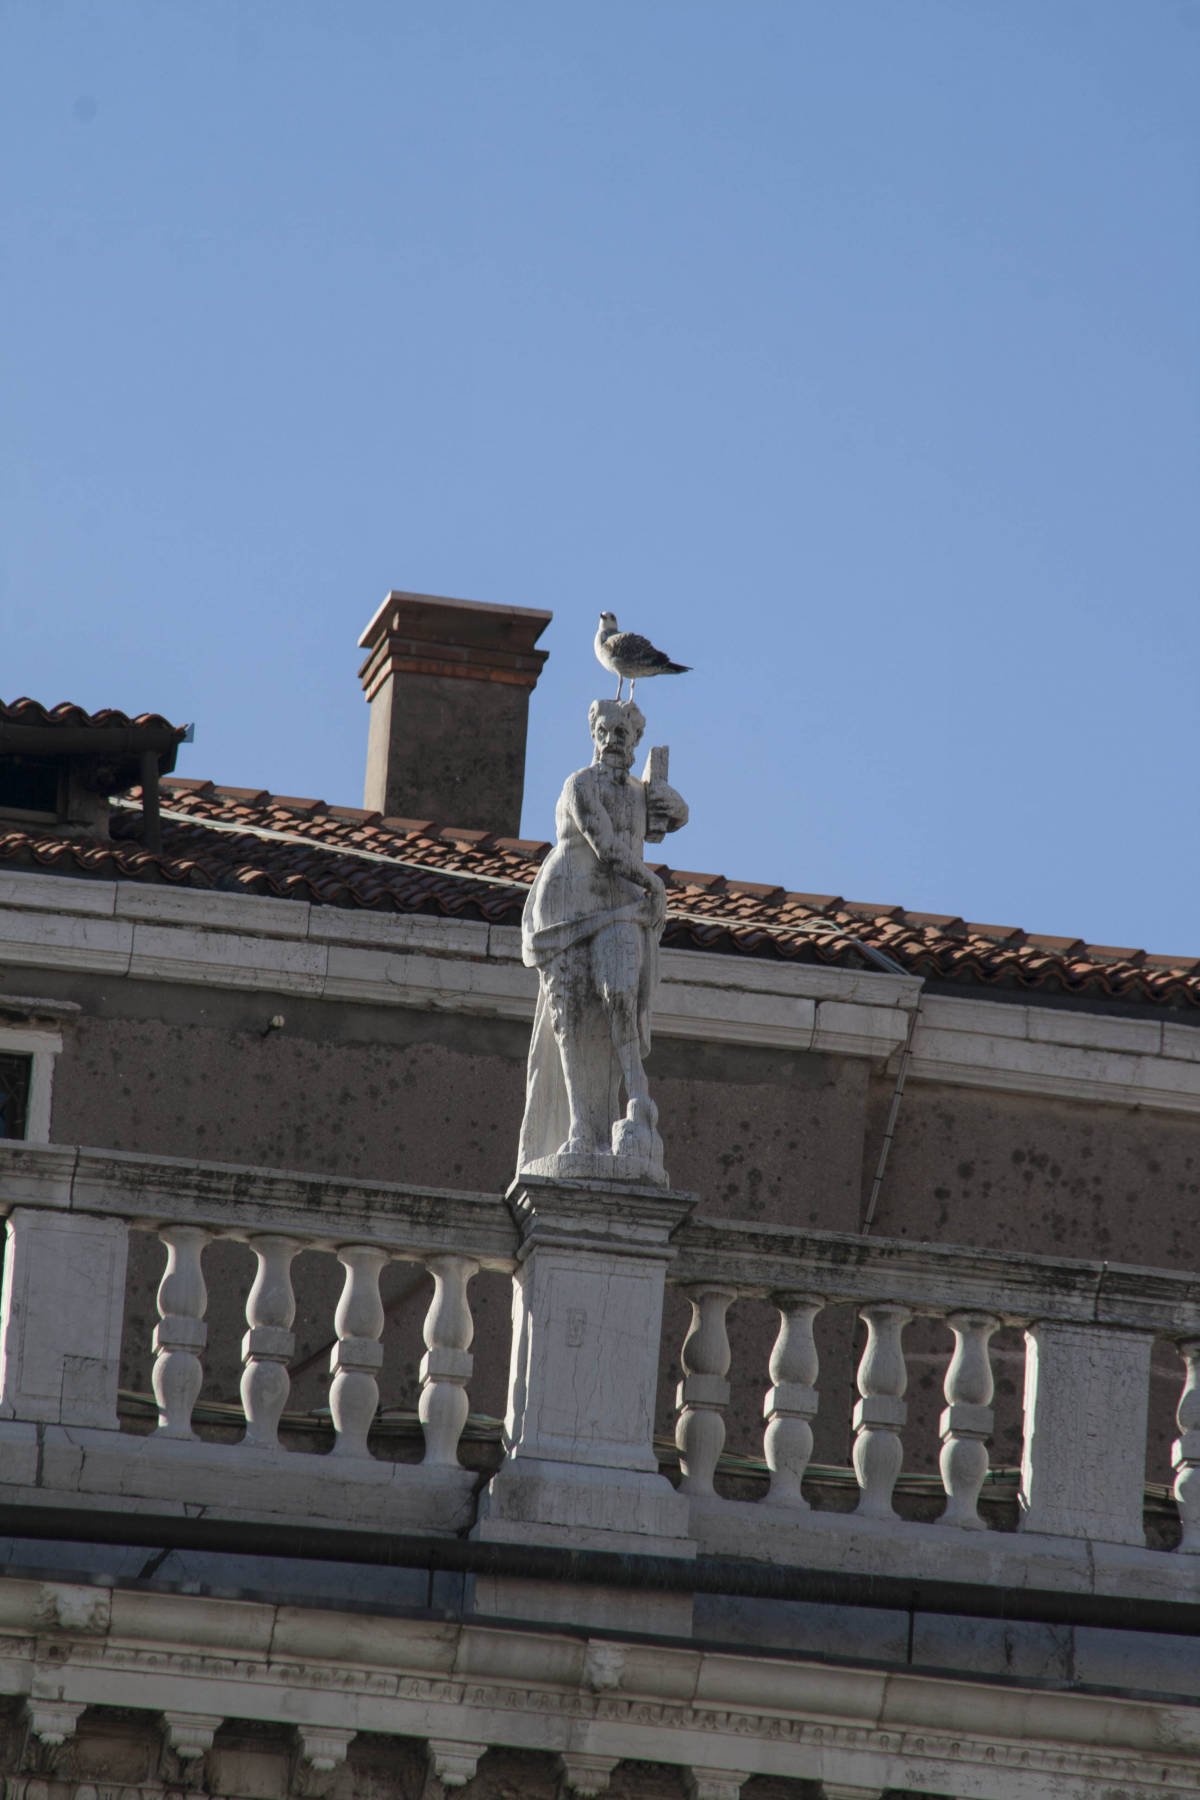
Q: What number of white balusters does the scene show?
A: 9